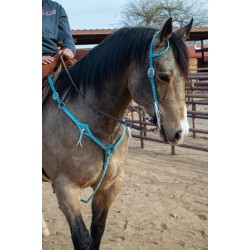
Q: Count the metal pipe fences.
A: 1